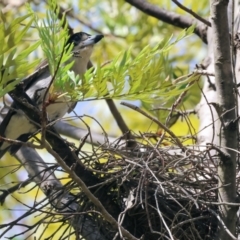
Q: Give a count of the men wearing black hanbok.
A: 0